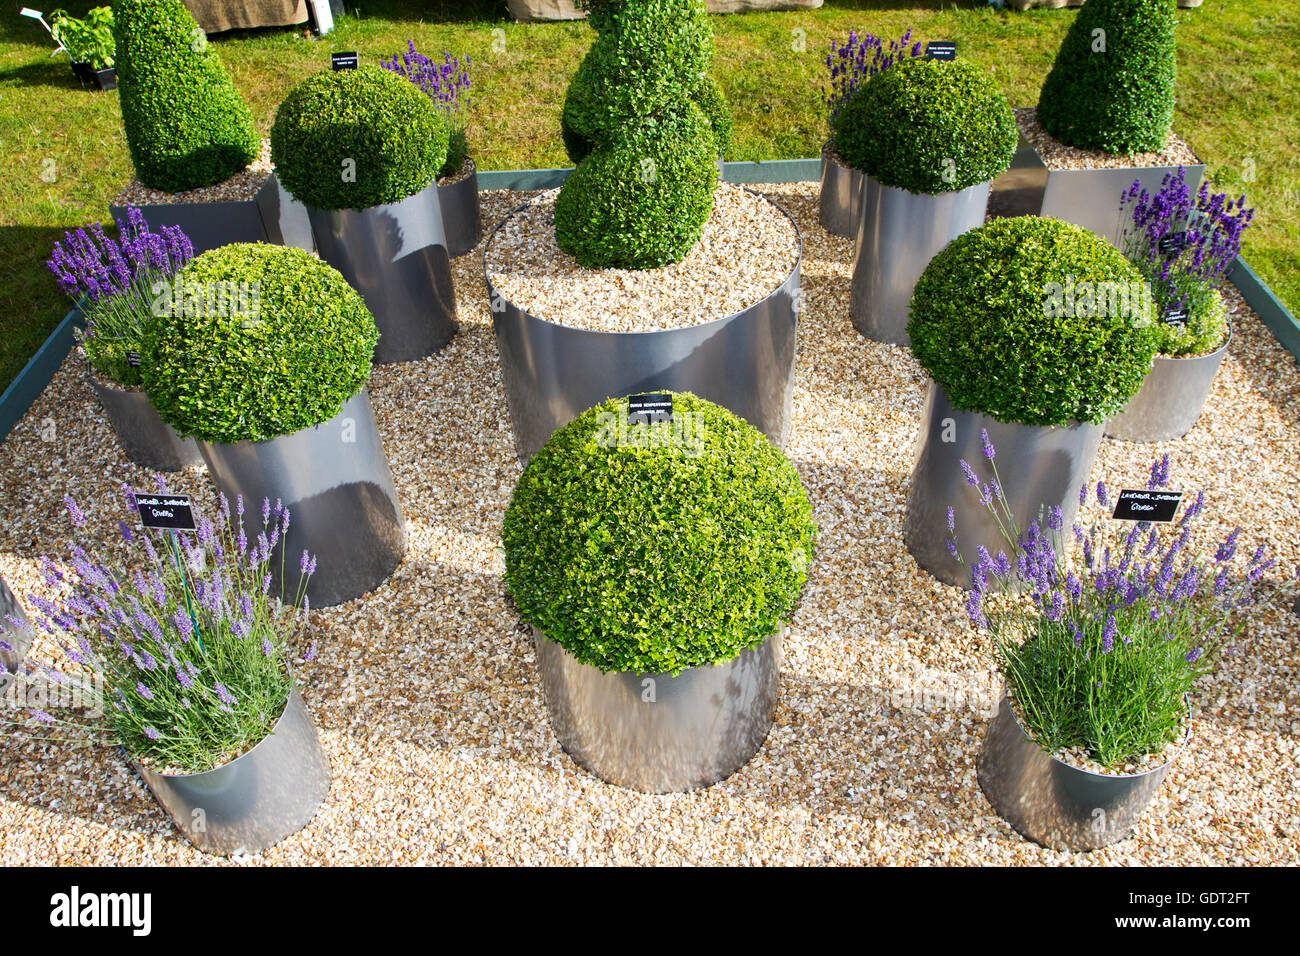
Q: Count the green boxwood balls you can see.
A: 5